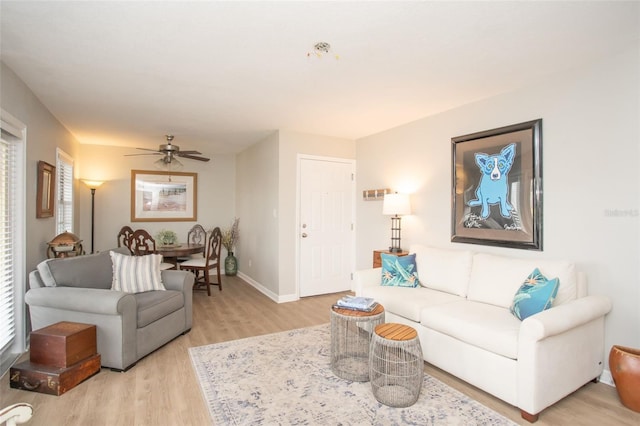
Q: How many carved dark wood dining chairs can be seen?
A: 4